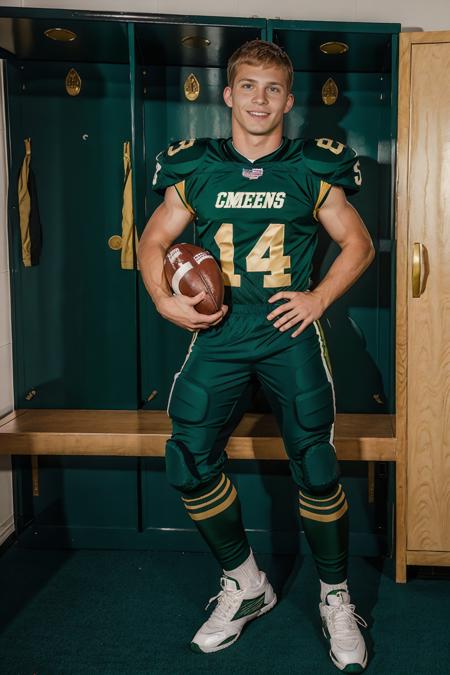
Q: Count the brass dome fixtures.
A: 3